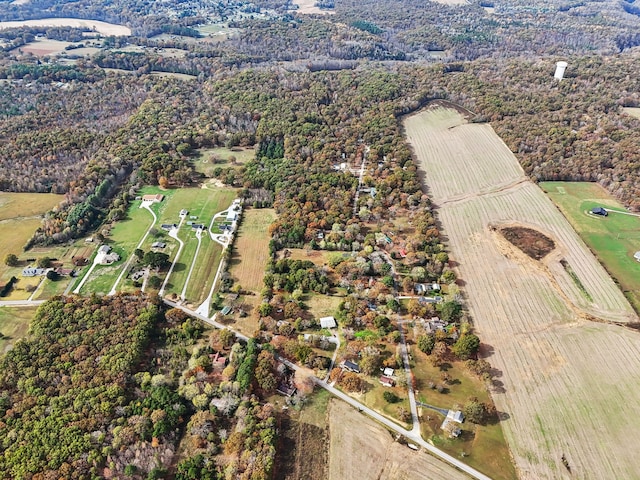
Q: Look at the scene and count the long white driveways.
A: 5